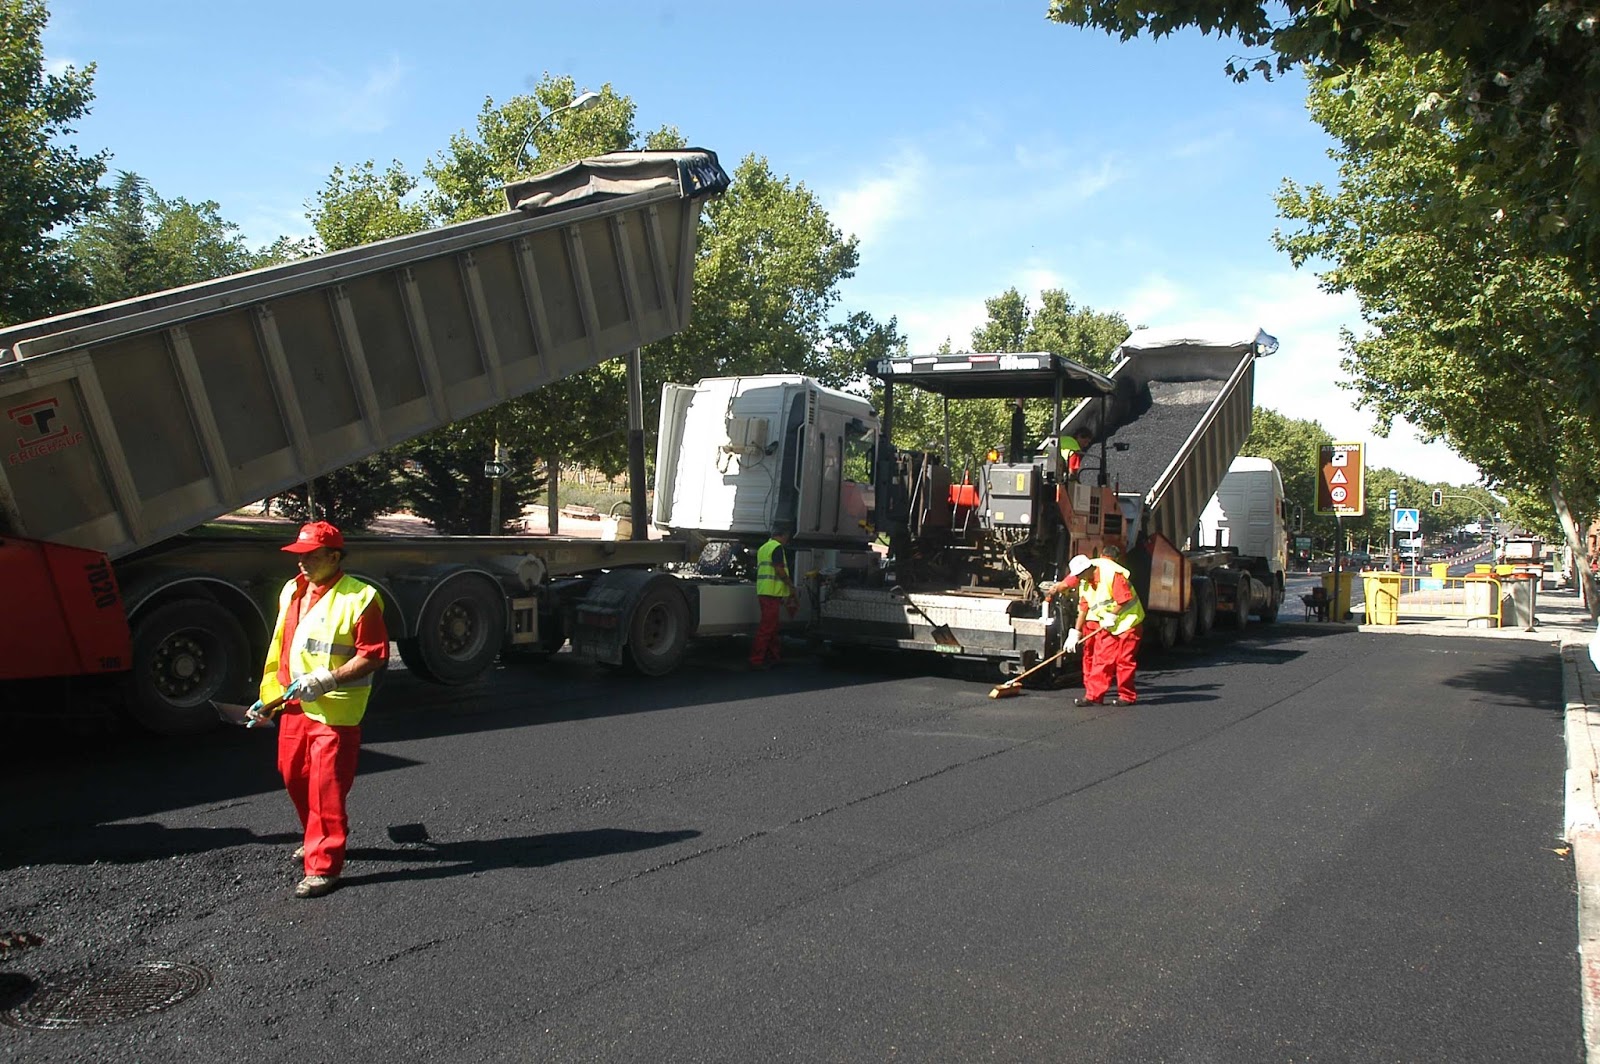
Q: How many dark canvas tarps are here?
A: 1